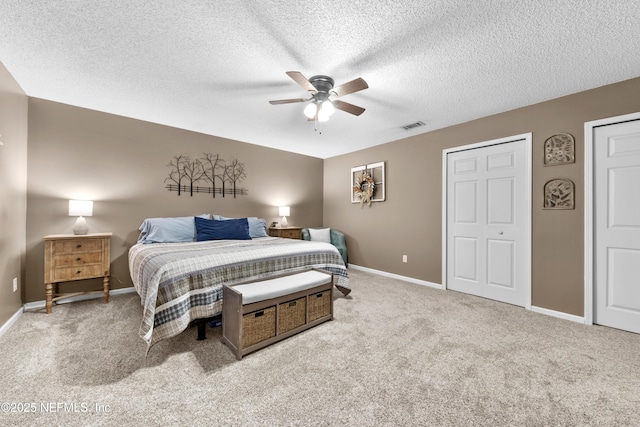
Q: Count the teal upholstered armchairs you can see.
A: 1